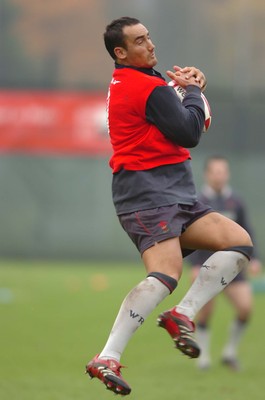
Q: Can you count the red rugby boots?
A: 2